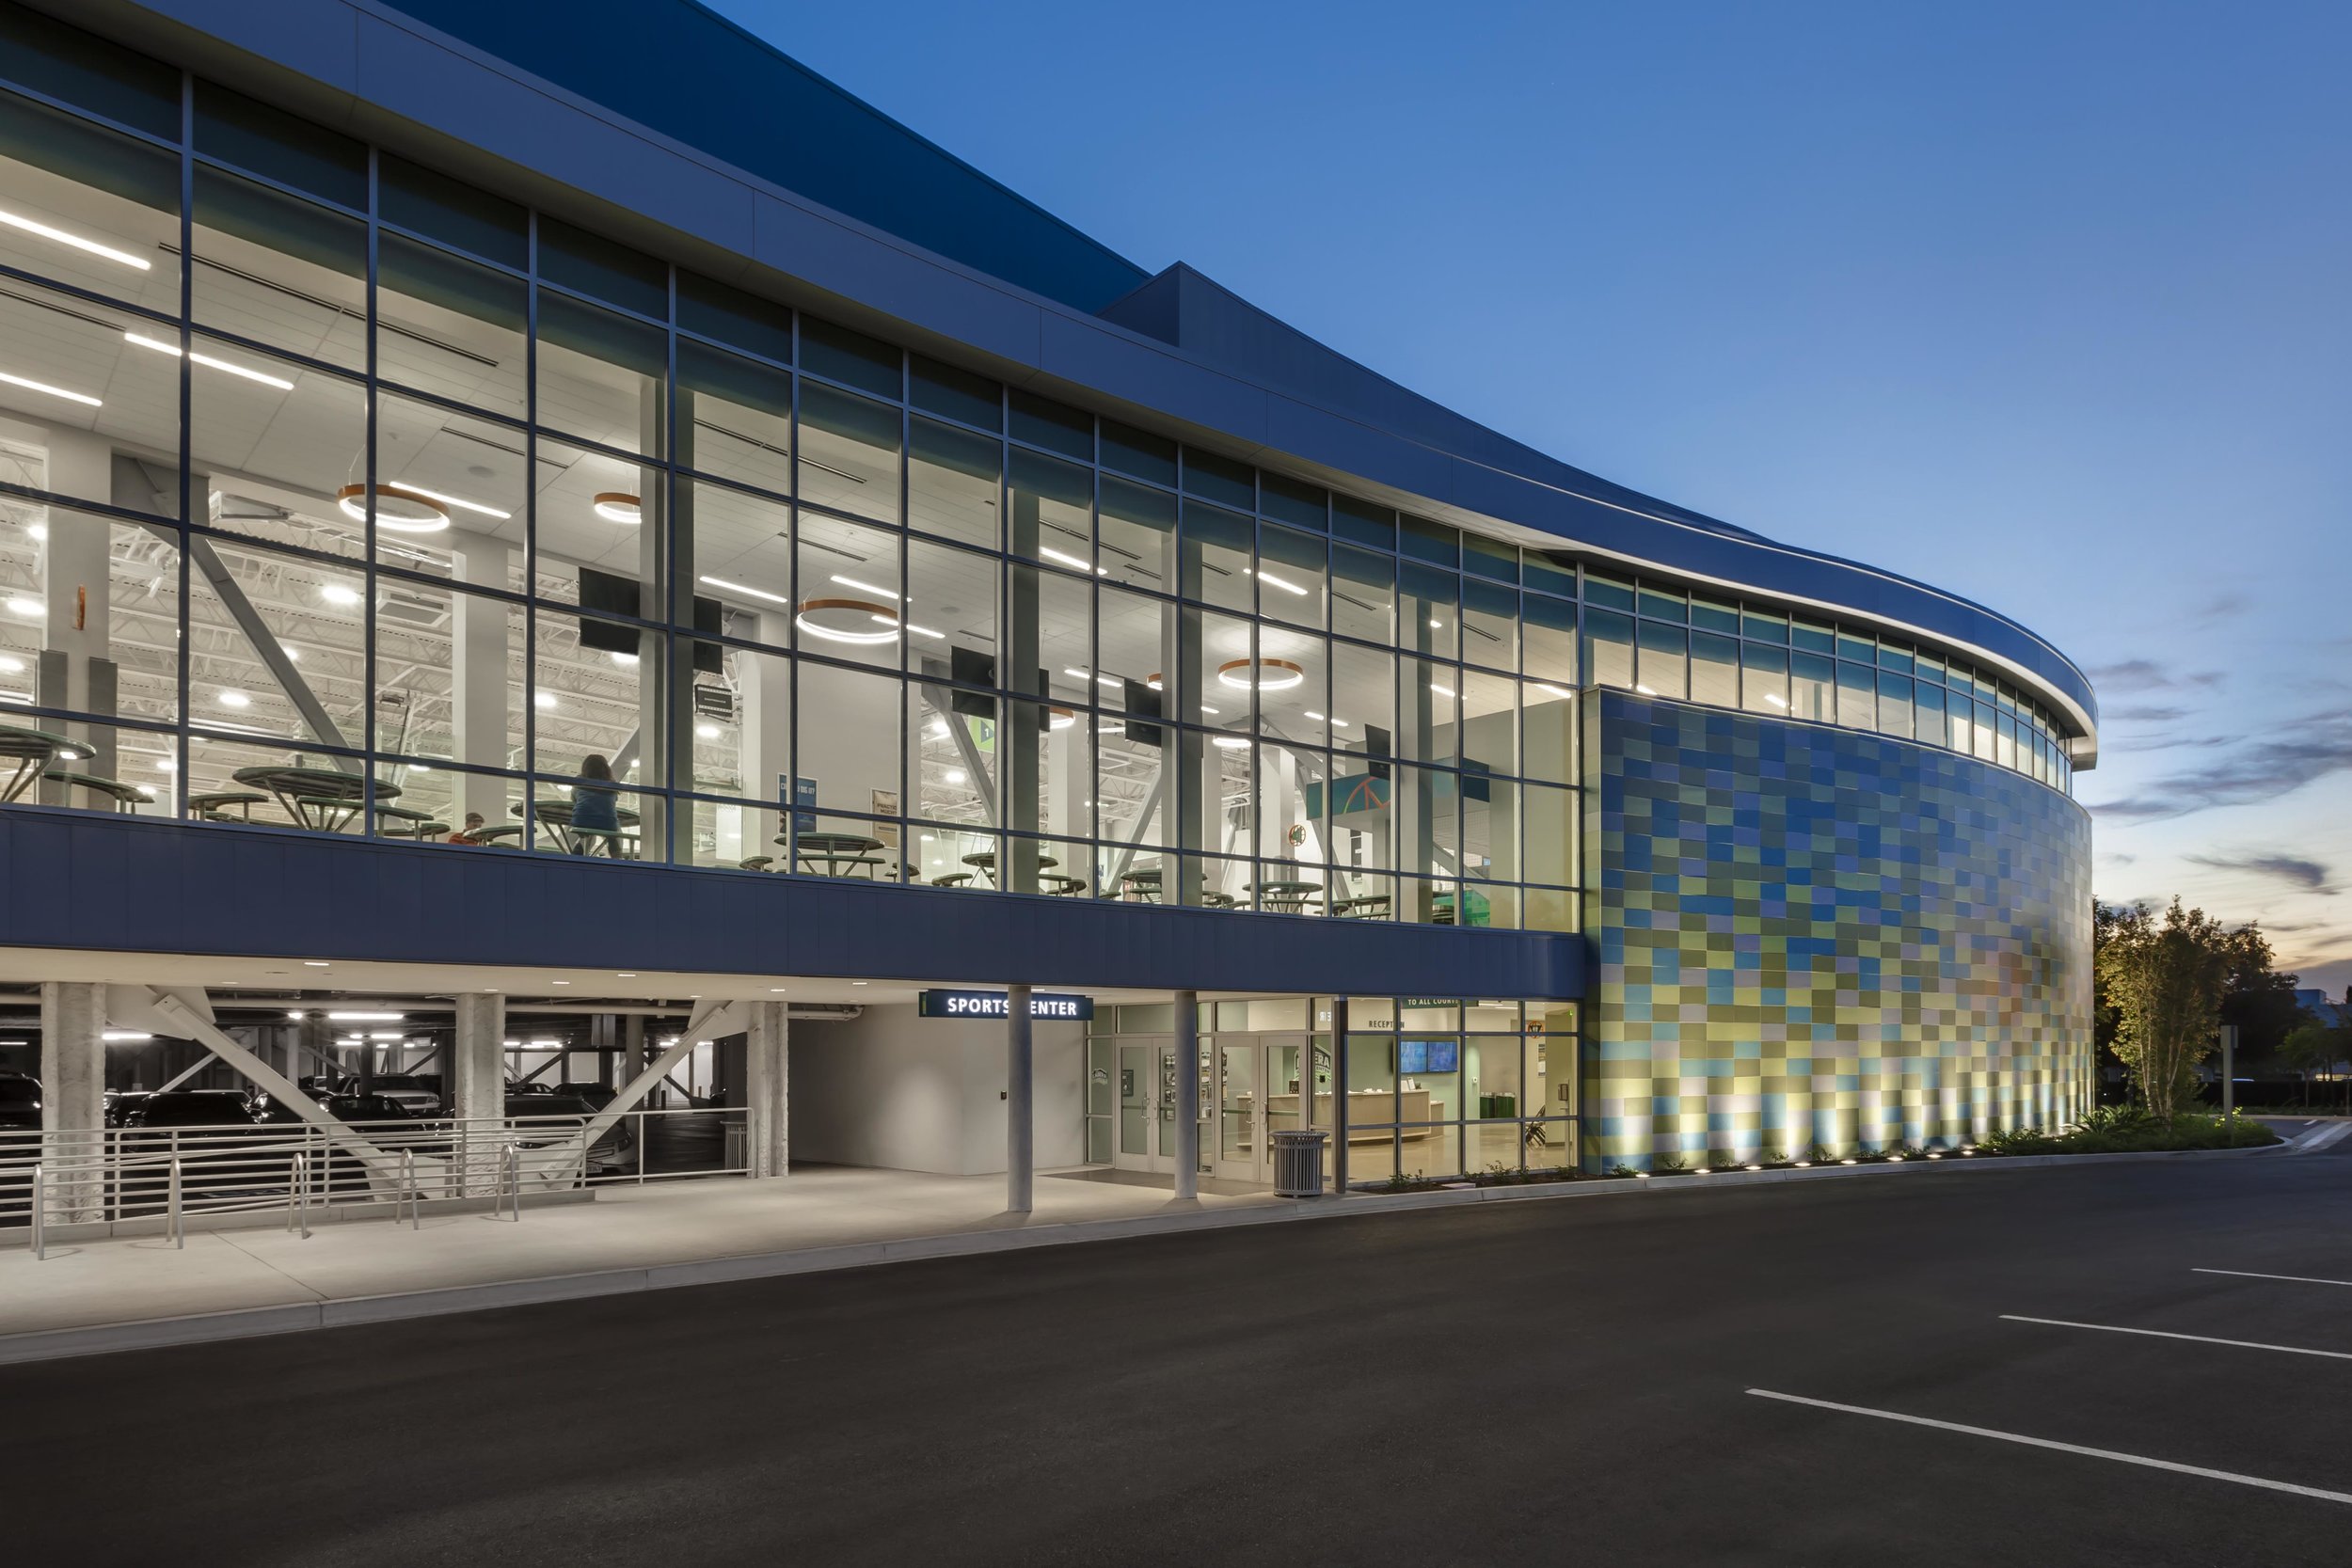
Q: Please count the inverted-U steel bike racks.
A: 5